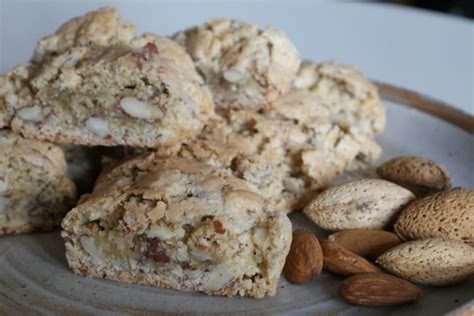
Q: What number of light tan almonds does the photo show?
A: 4